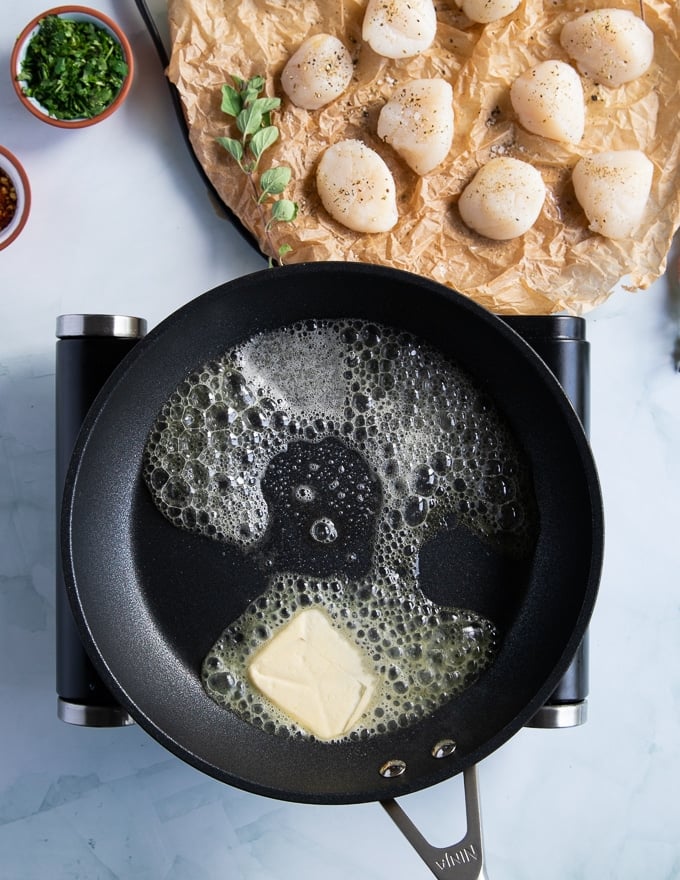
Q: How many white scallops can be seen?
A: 9